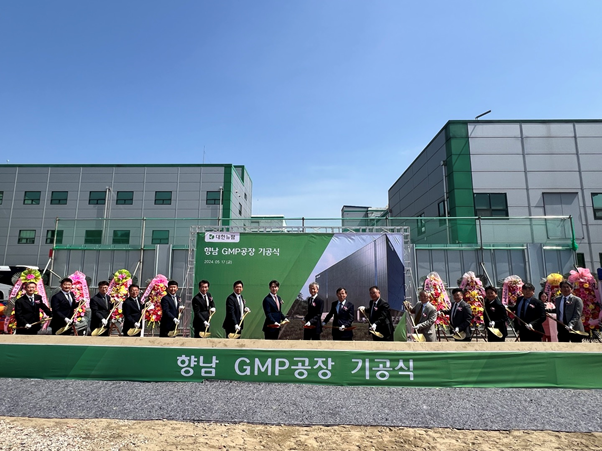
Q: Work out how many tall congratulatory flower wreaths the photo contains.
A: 9